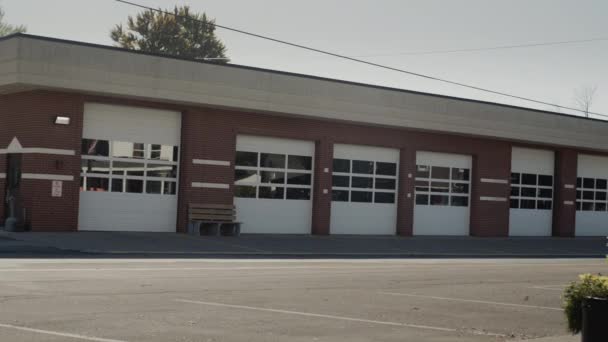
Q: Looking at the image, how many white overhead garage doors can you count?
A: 6